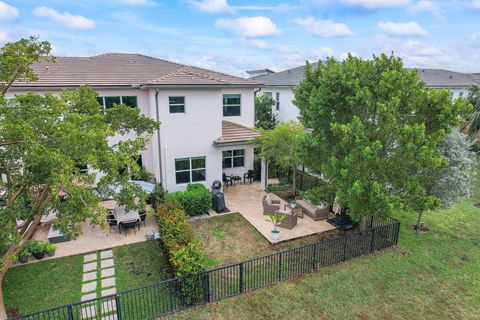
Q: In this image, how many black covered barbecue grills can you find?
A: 1